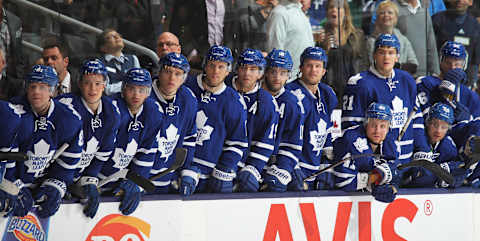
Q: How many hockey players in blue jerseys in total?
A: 12